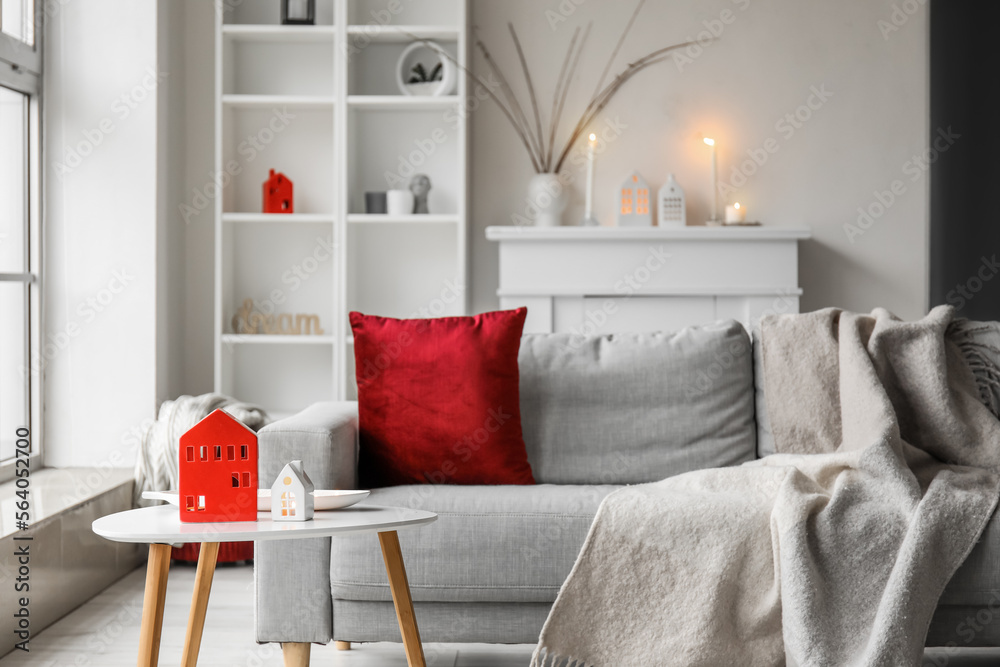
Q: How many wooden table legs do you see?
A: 3